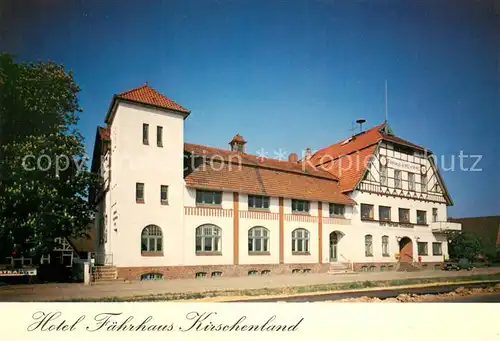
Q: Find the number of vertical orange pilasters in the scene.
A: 3